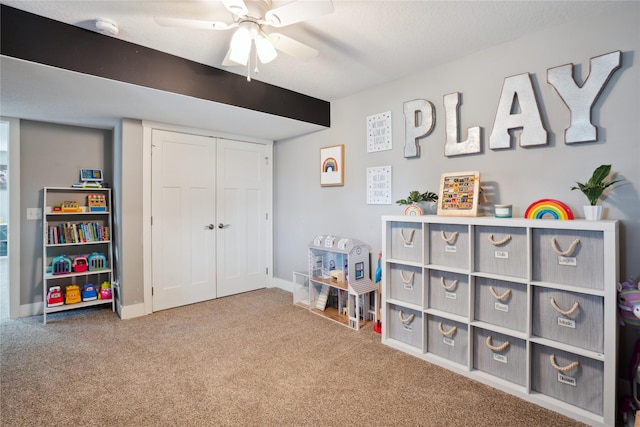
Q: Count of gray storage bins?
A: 12